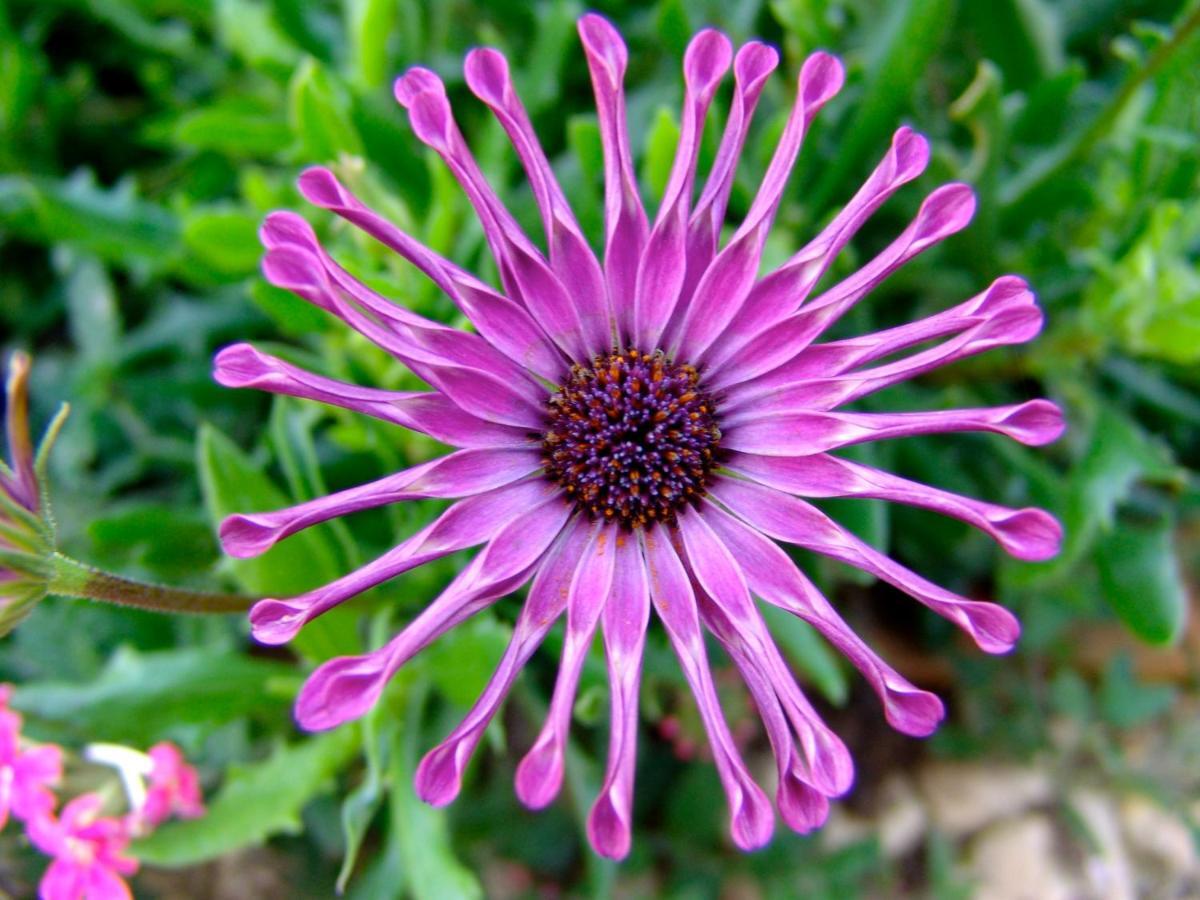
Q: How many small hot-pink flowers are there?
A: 3